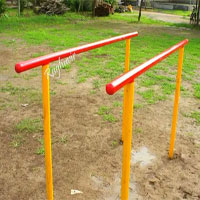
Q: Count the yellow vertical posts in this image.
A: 4